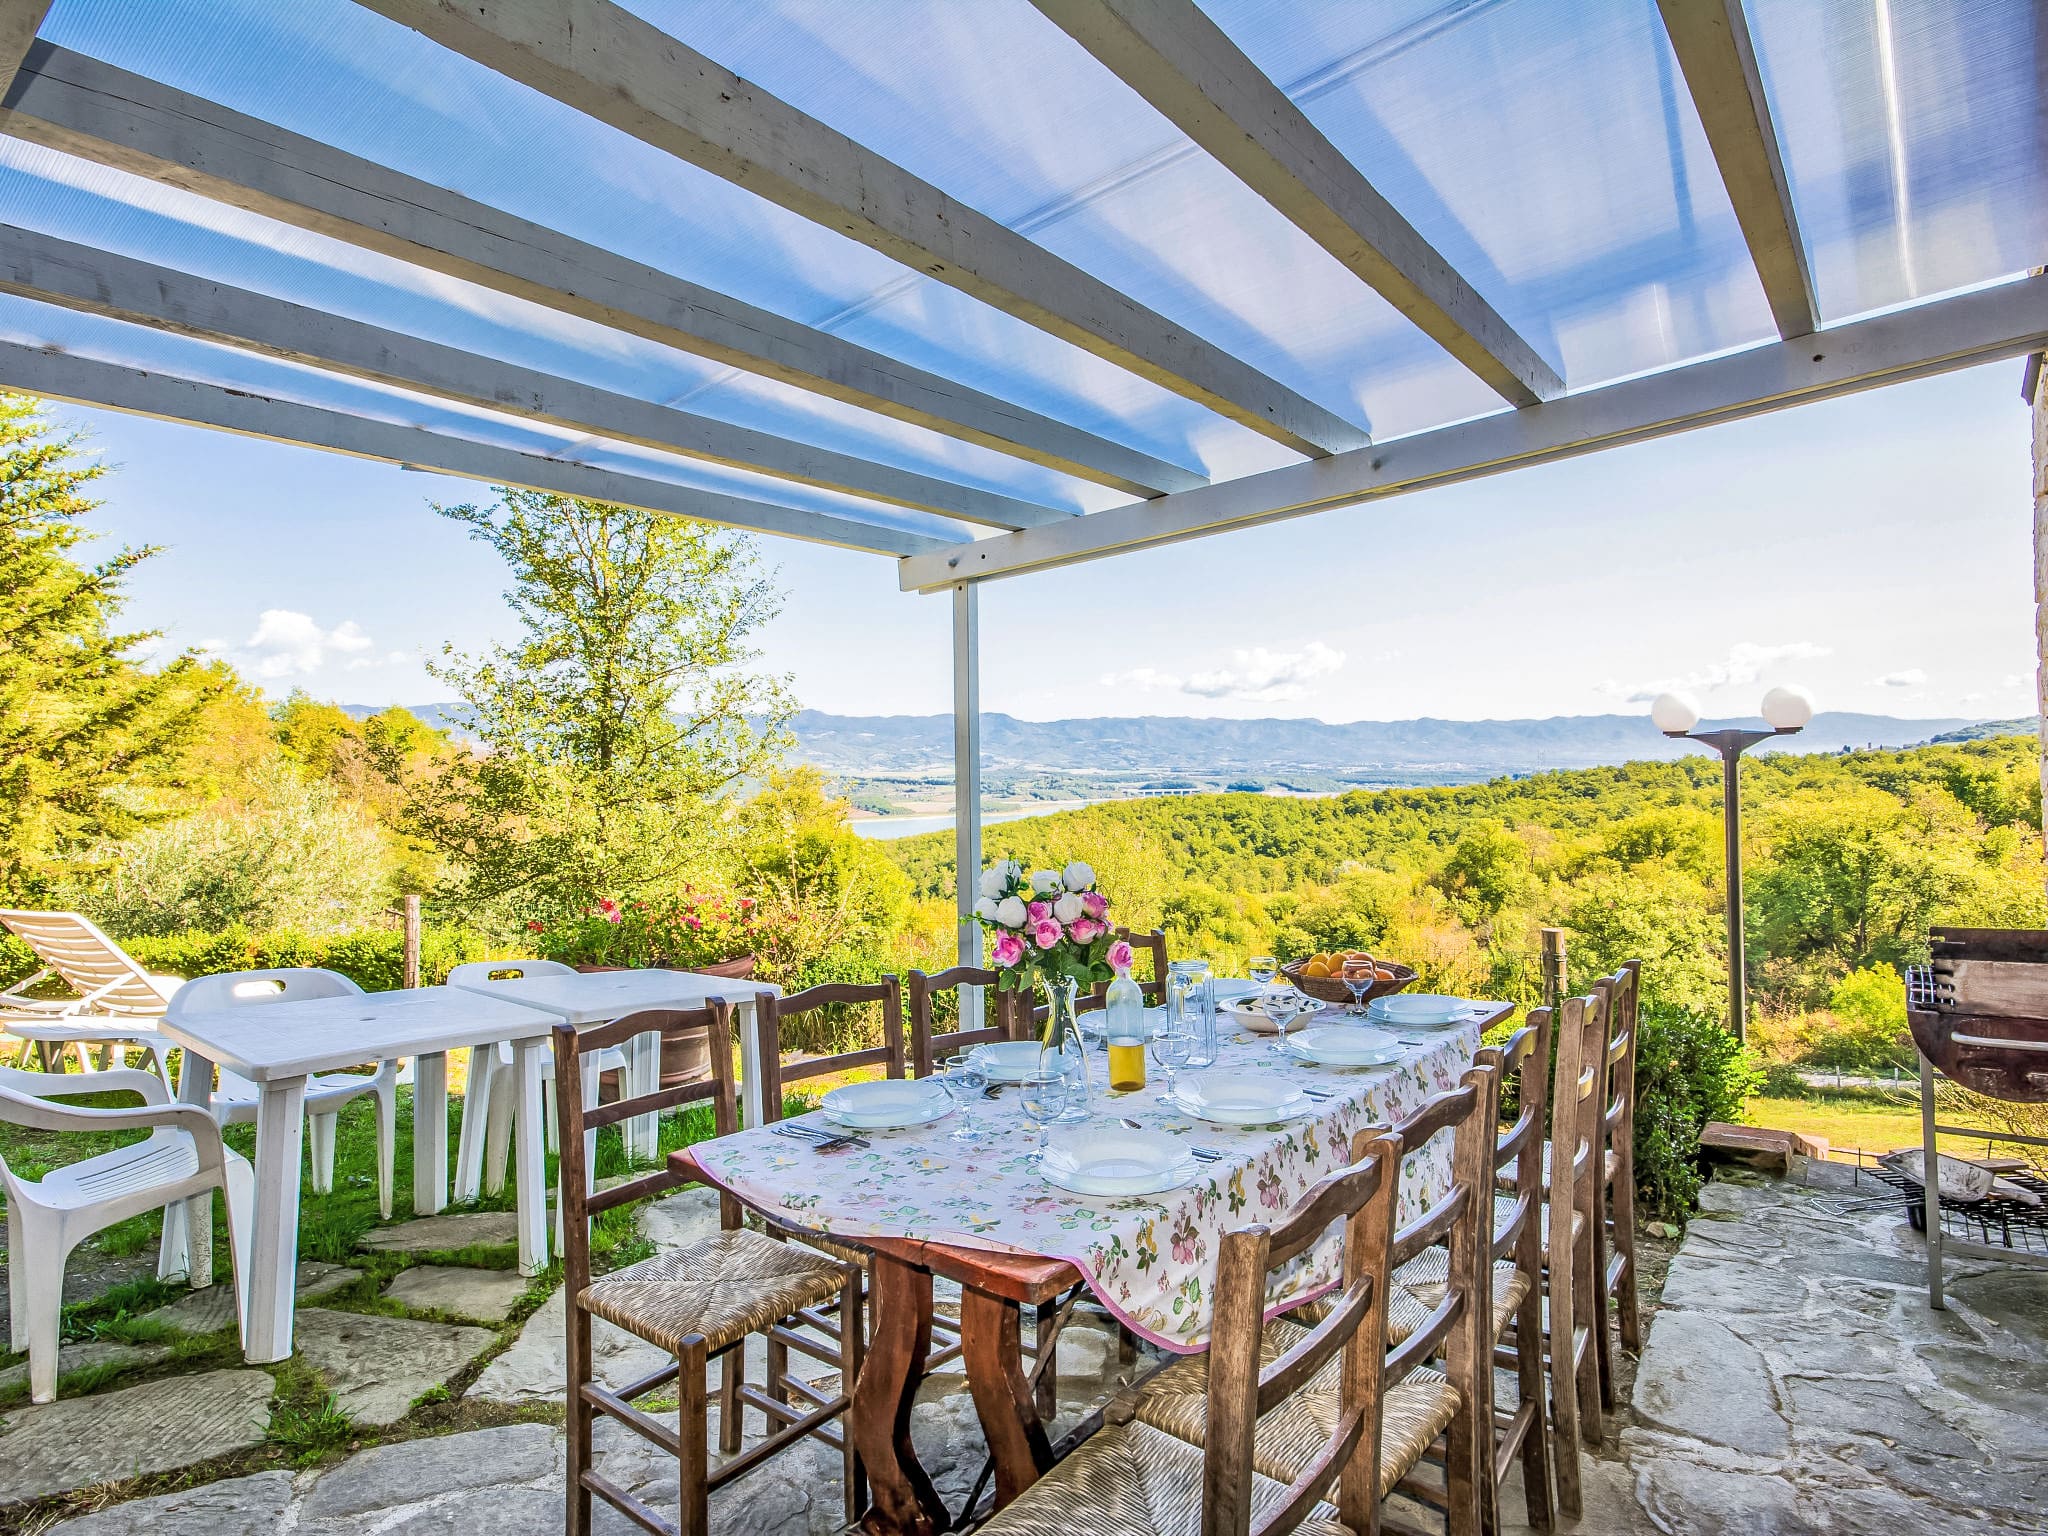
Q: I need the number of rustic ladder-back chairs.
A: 10